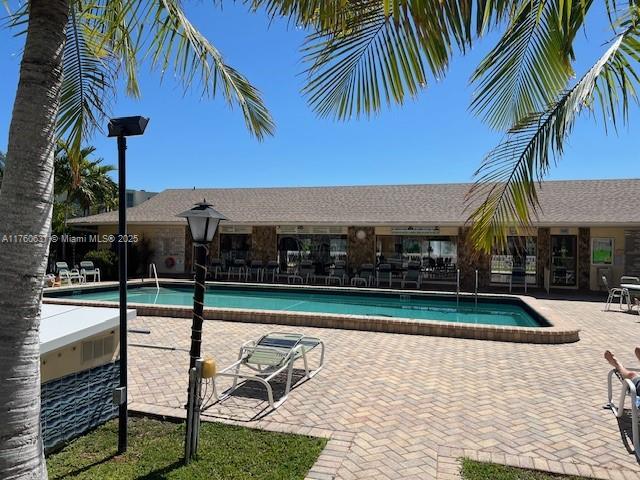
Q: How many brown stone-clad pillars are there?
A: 6